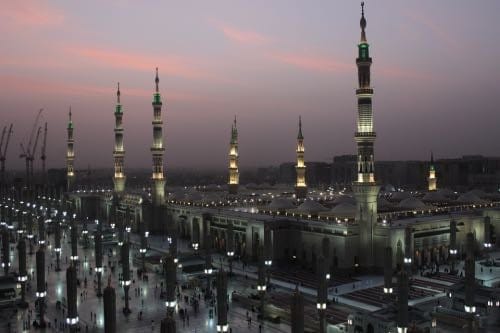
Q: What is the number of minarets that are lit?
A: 7